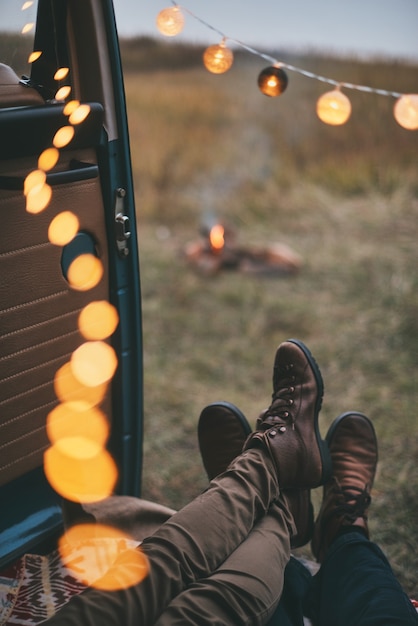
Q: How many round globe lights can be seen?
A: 5